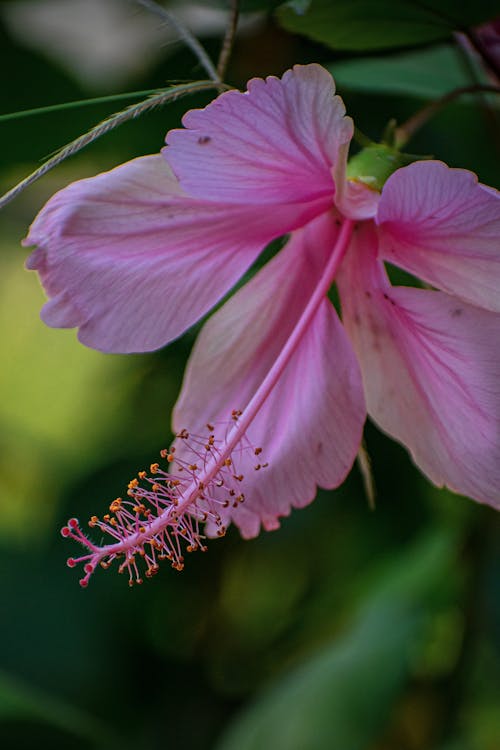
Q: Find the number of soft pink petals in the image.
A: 5